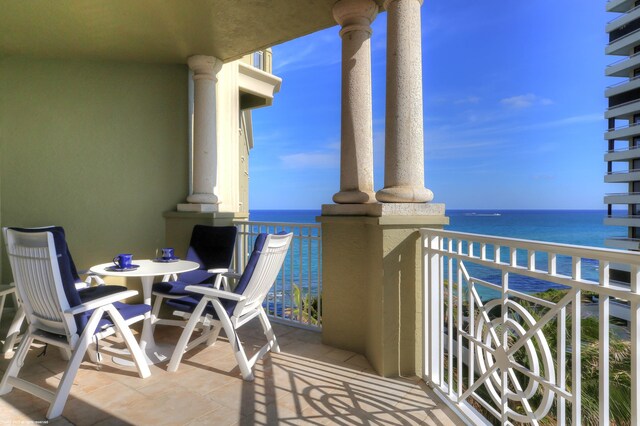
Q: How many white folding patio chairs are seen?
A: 4